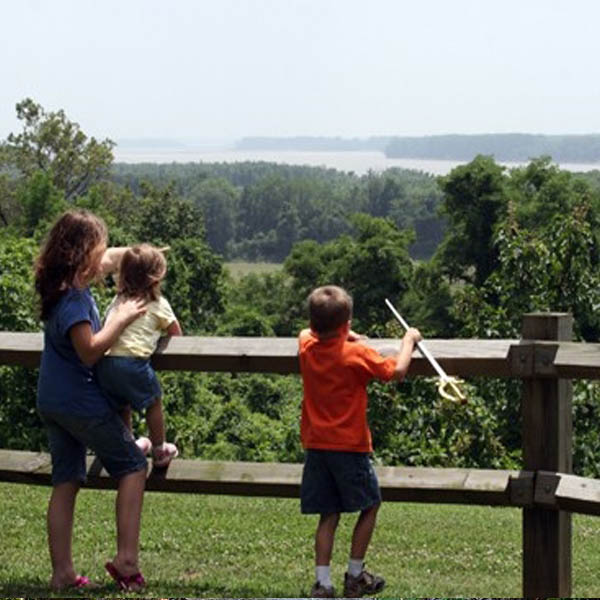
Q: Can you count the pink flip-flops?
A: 2